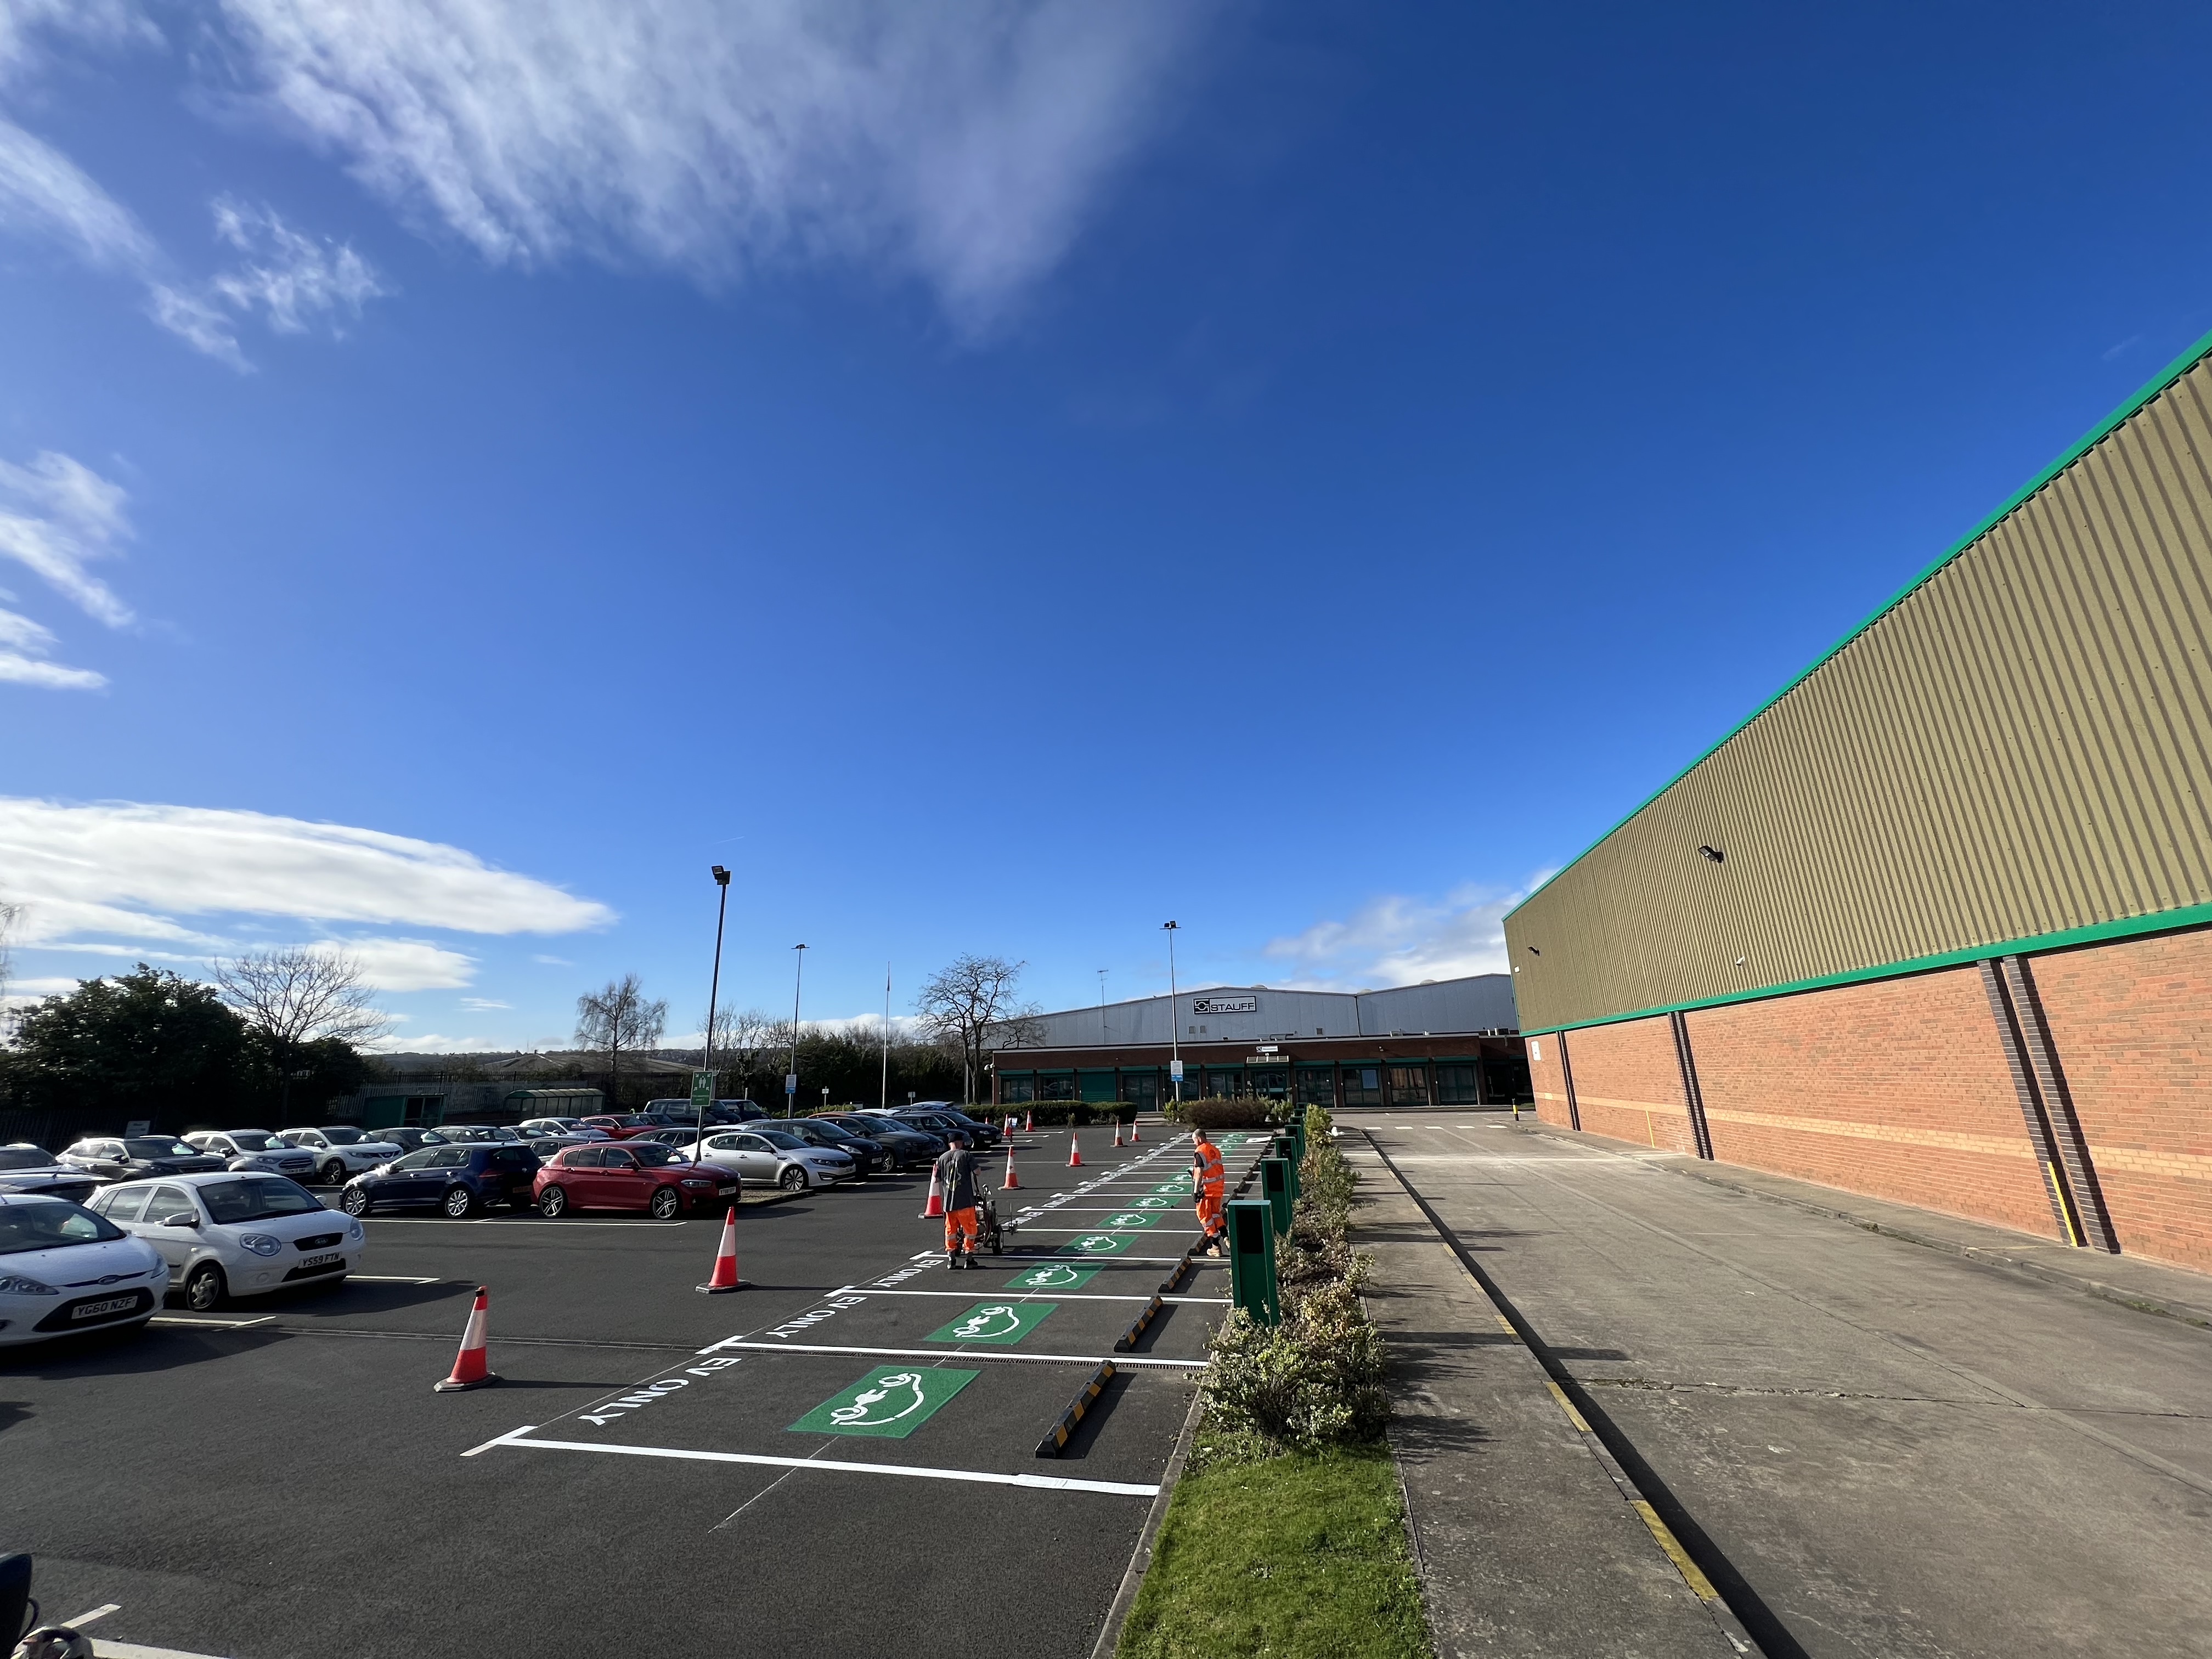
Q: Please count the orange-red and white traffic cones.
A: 10